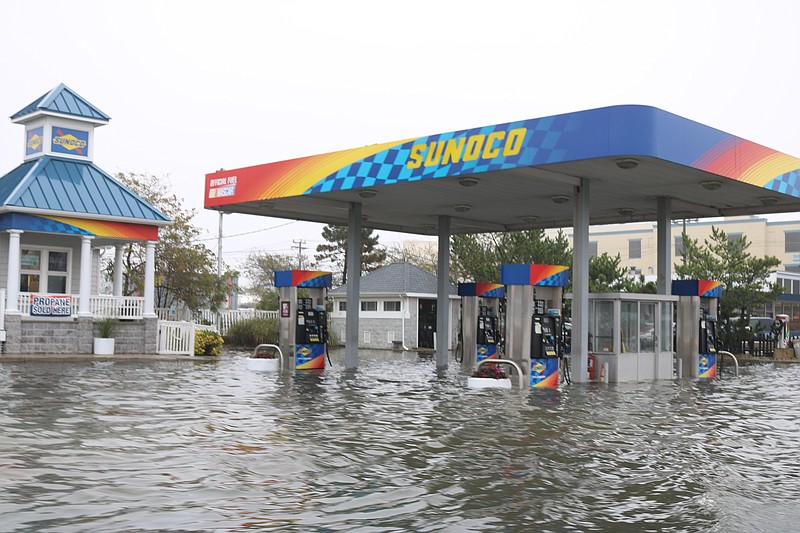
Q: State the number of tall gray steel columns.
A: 4